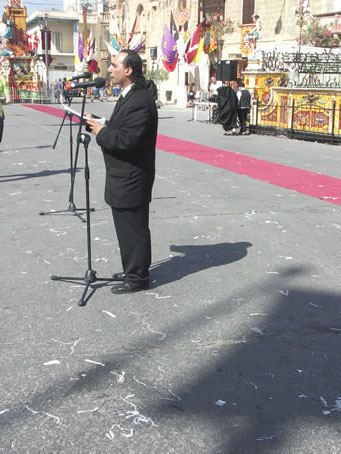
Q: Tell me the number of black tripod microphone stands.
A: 2